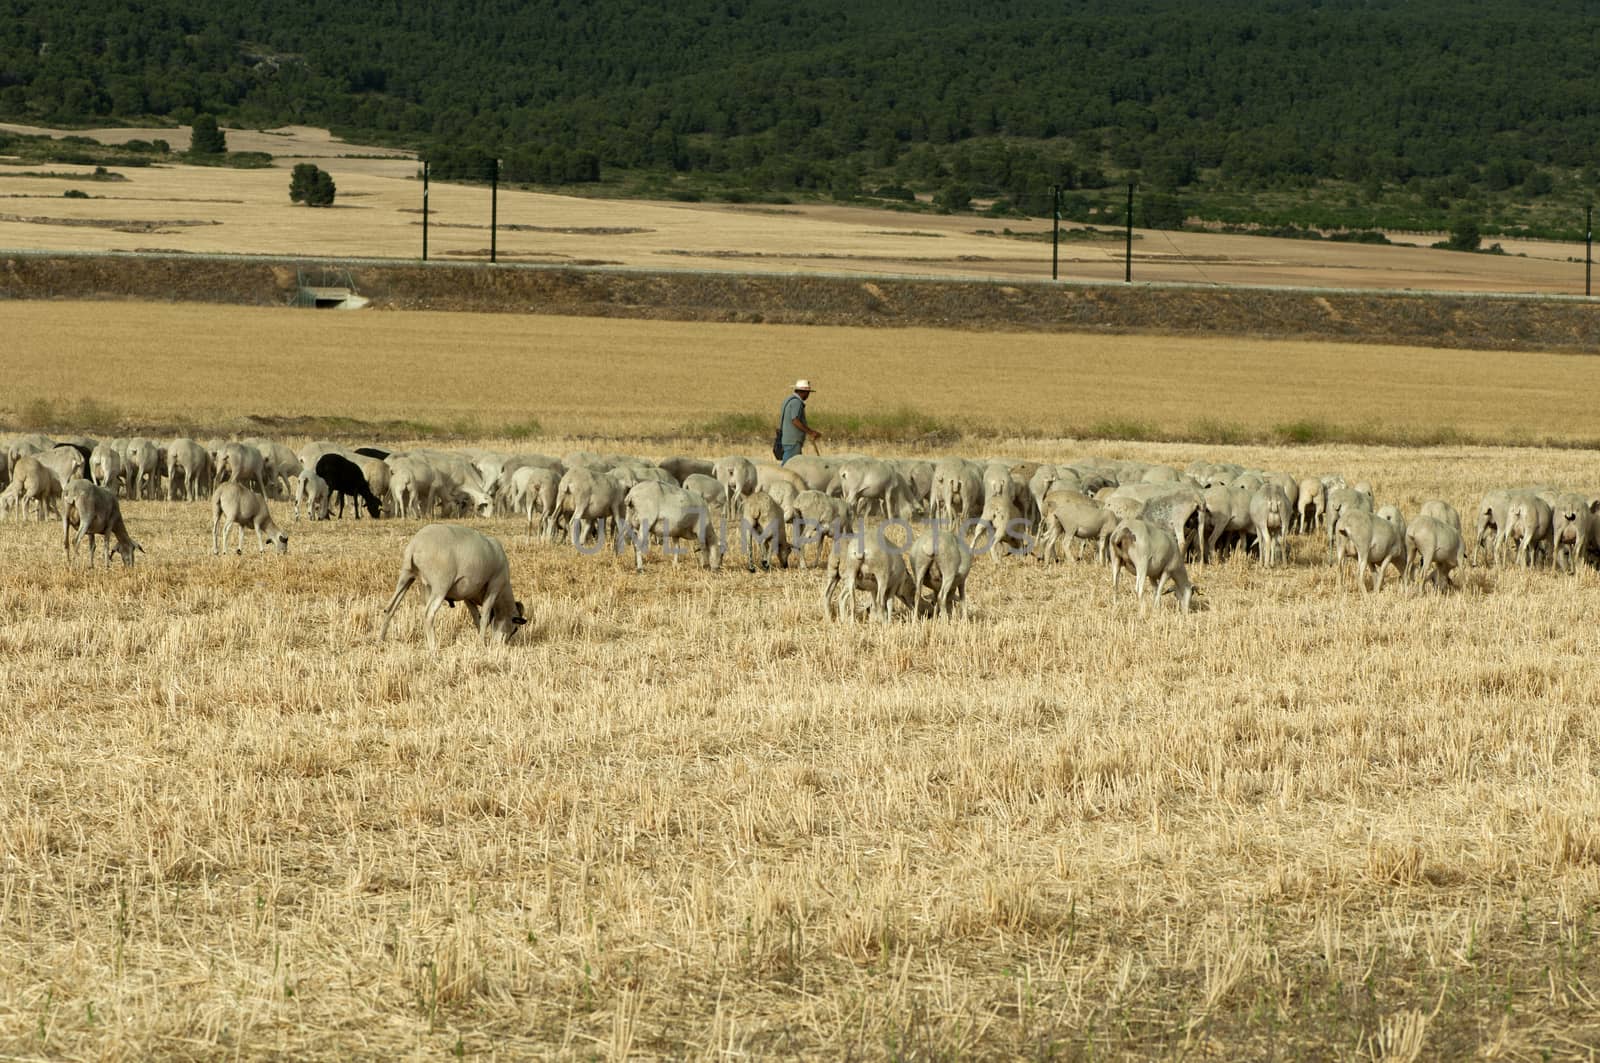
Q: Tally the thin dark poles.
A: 5